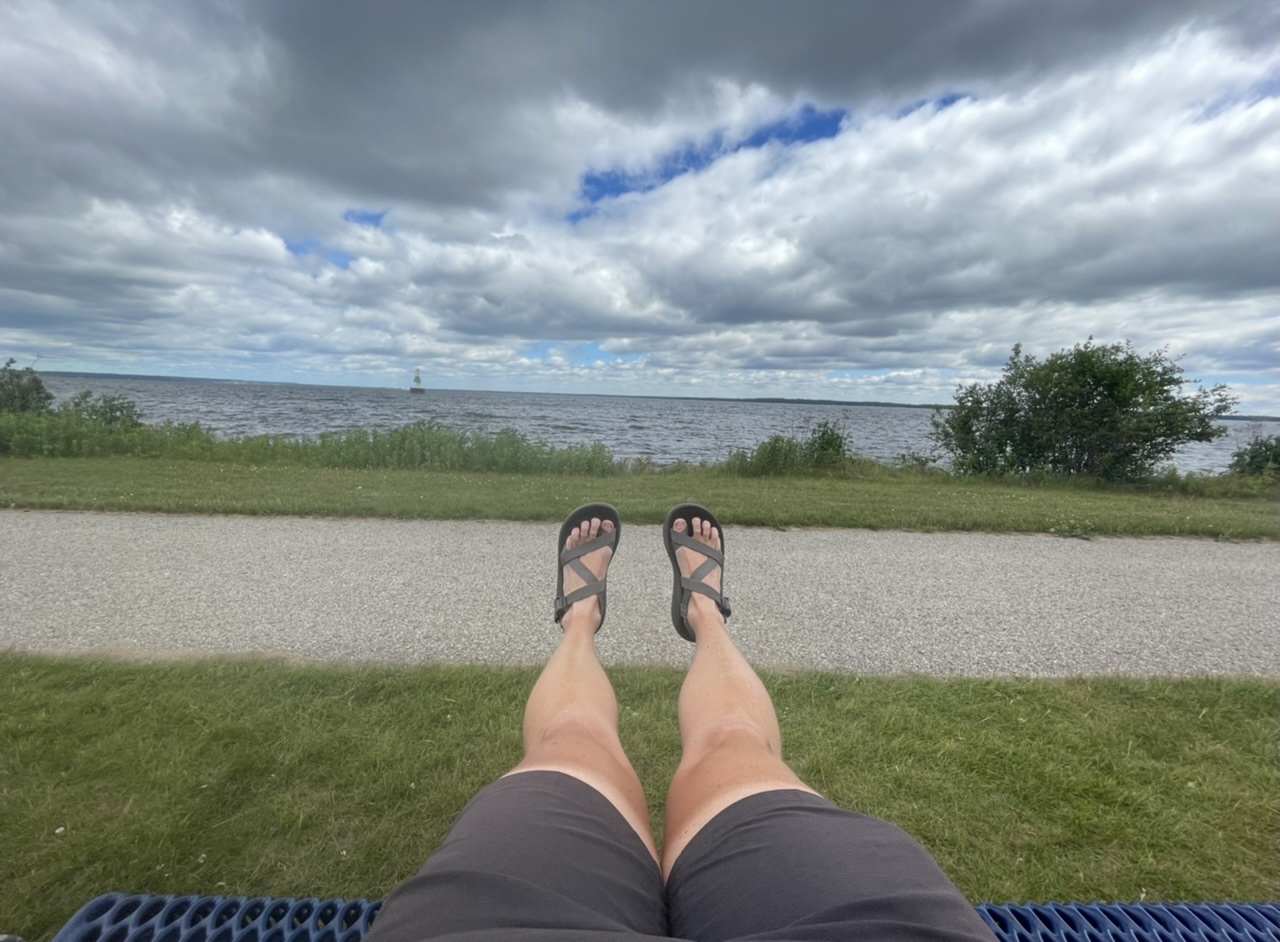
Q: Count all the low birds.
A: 0